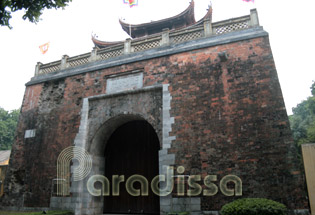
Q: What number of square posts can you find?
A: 7